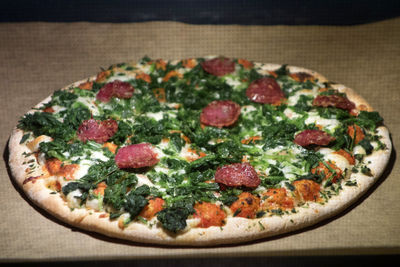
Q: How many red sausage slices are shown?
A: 9